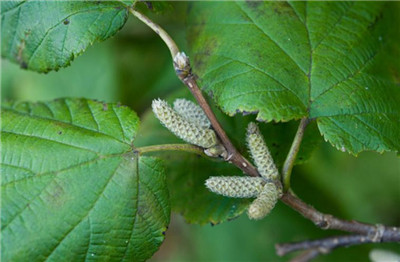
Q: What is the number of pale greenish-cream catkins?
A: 5